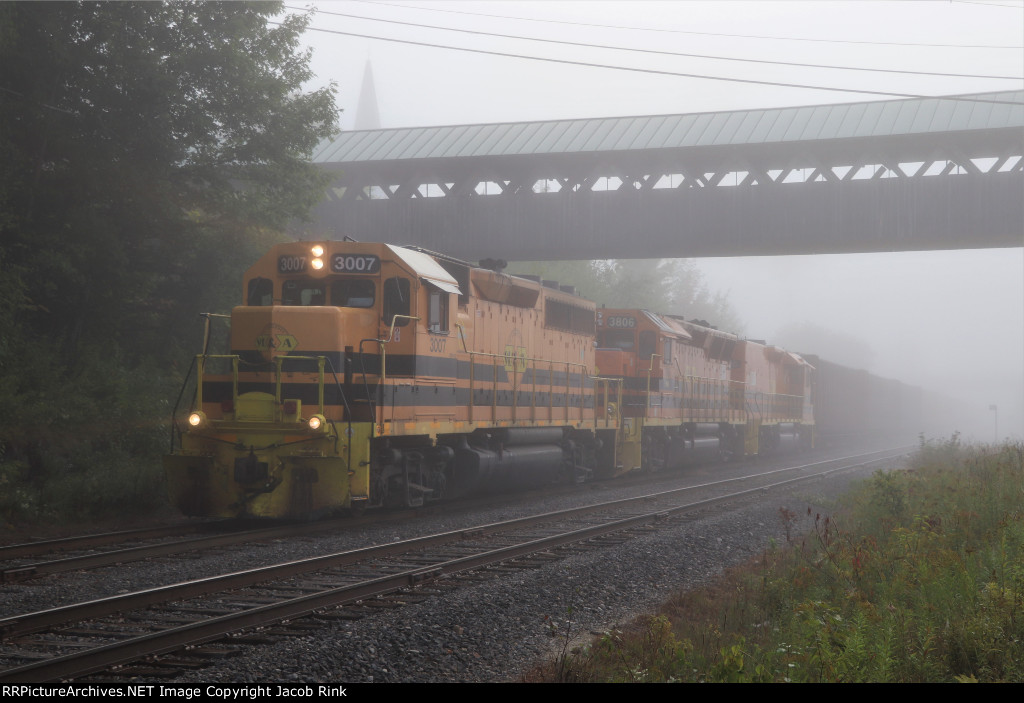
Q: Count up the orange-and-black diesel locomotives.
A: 3